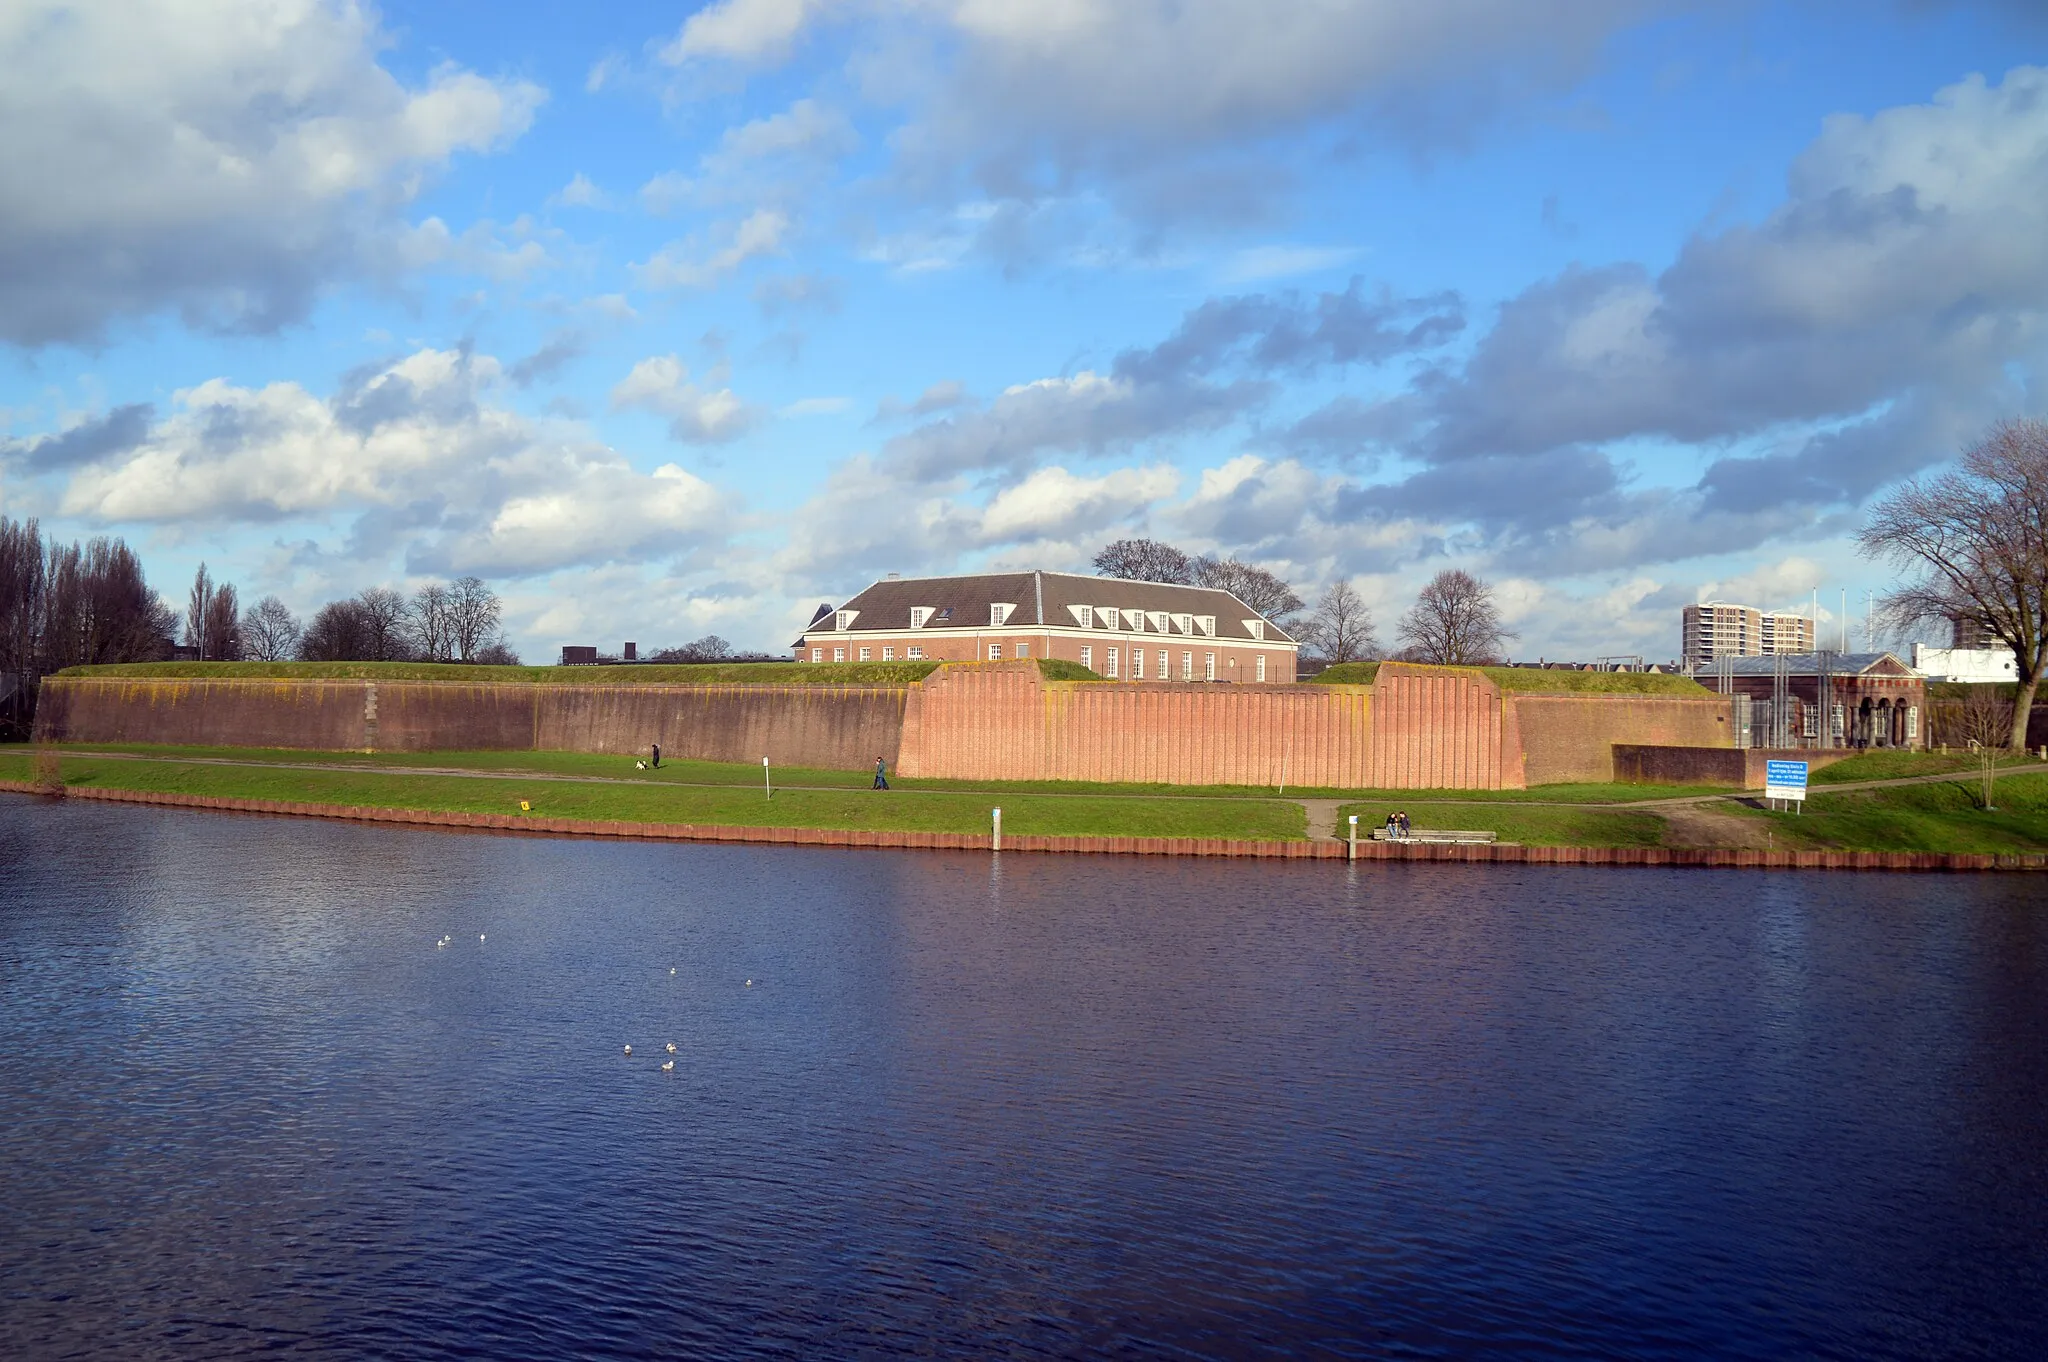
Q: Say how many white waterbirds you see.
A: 8